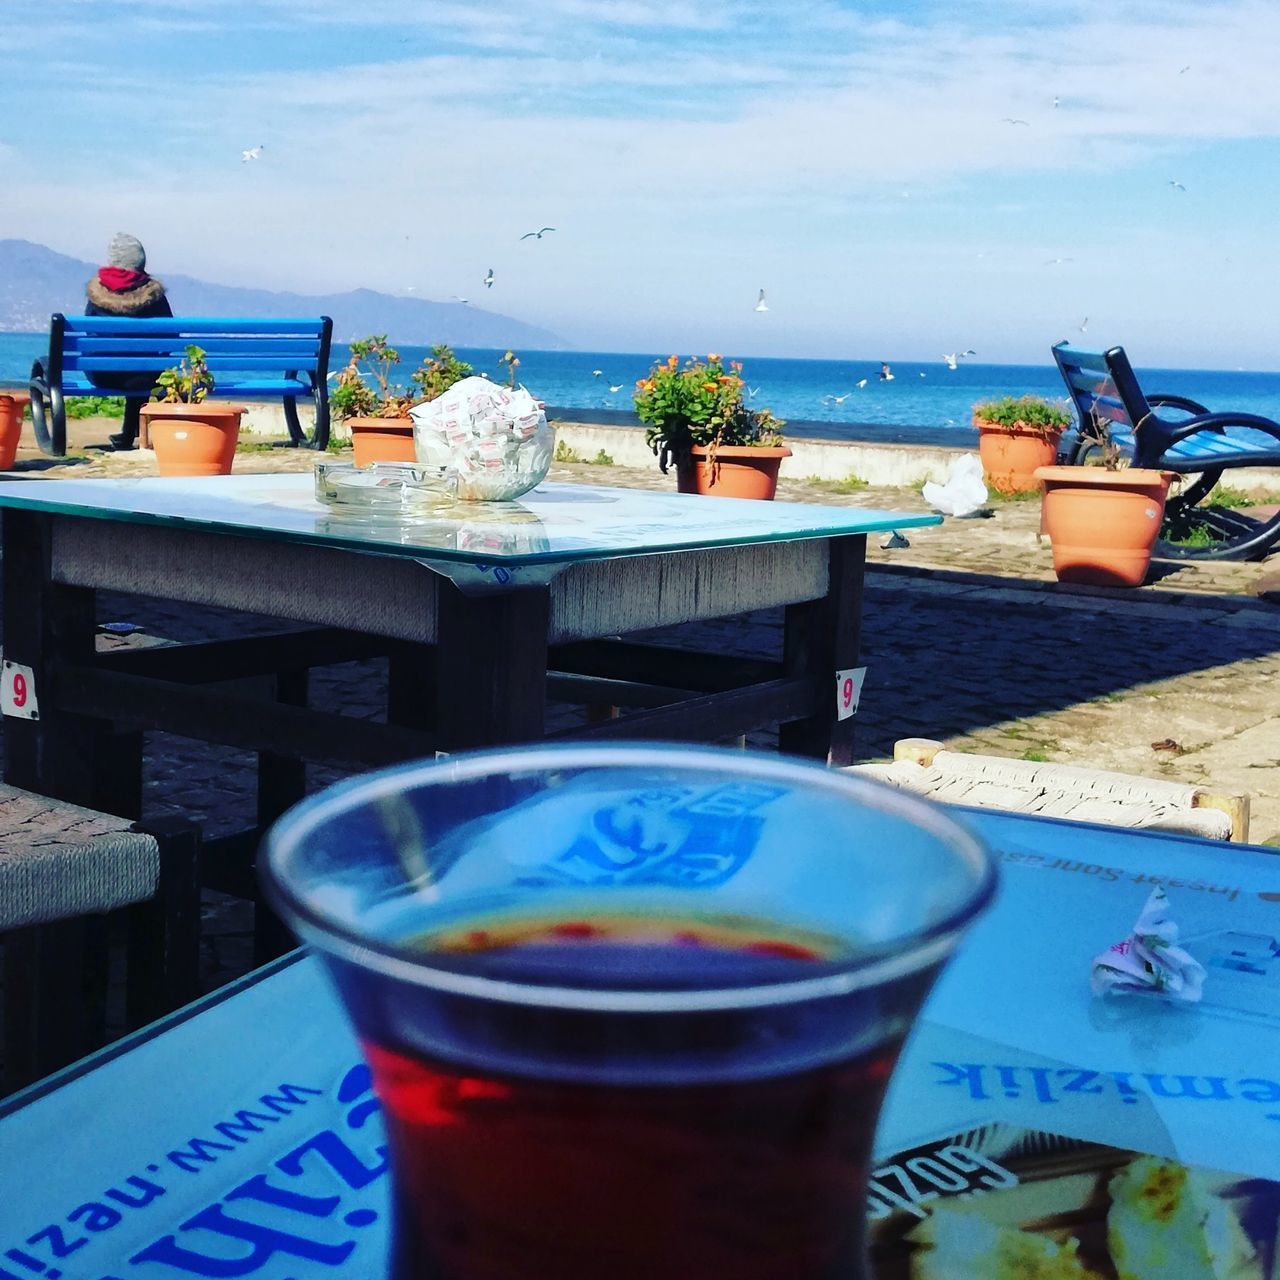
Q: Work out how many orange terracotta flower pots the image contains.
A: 6